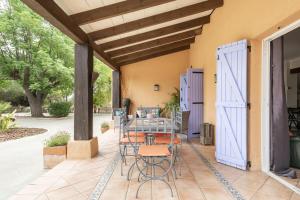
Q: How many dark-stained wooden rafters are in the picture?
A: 6